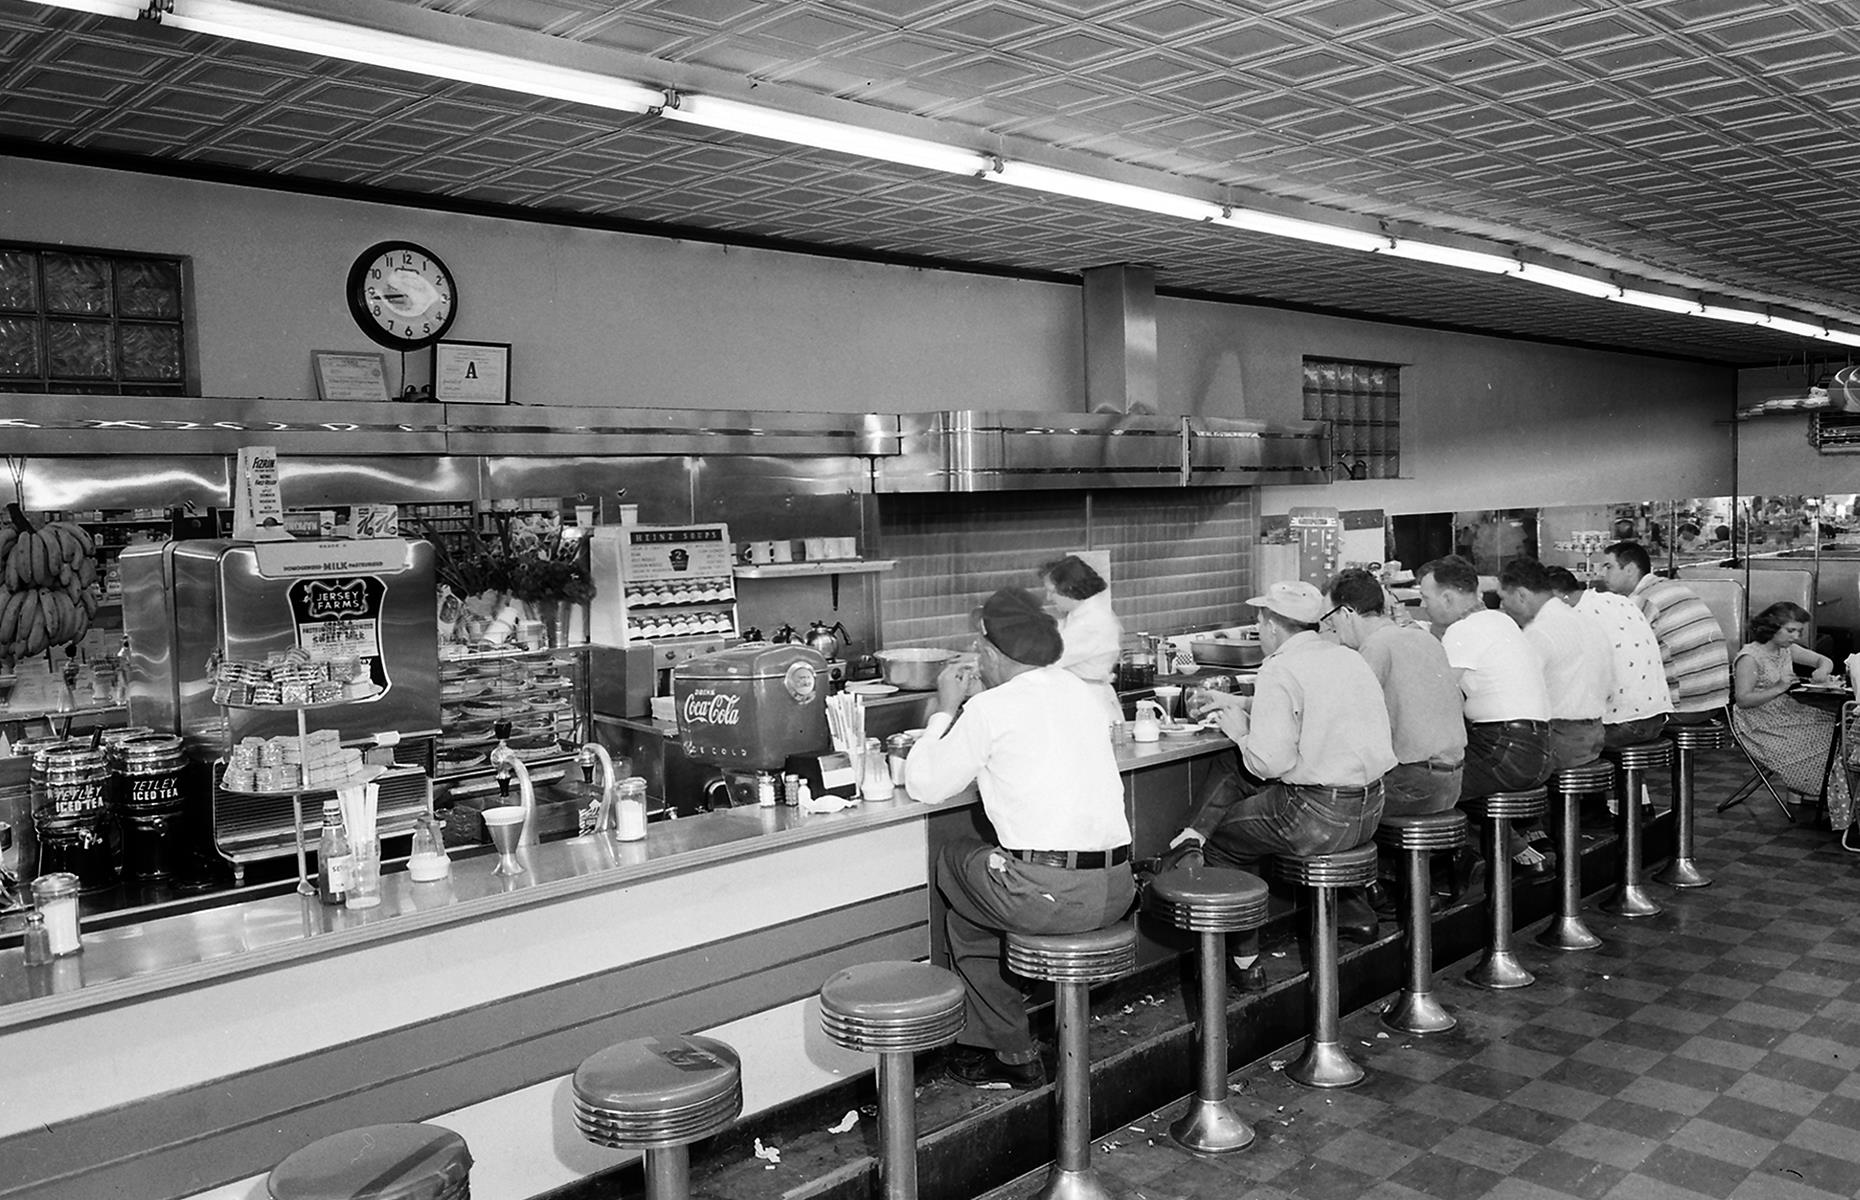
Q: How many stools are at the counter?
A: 11